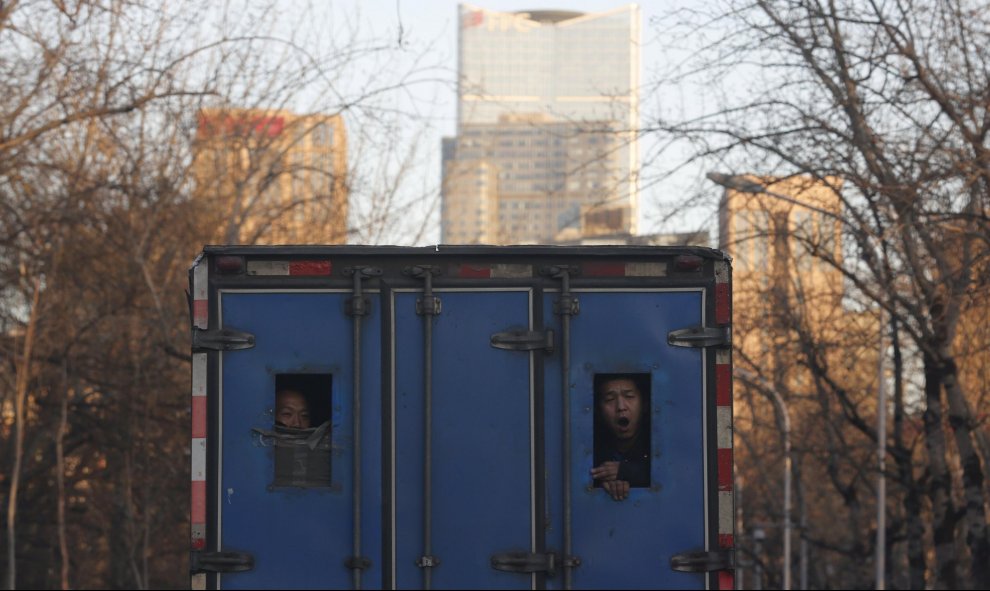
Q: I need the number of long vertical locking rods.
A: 3